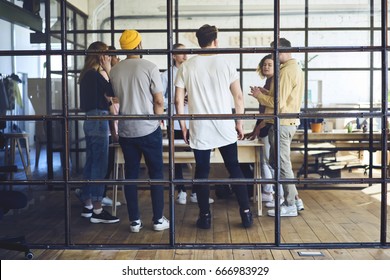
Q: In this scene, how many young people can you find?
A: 7